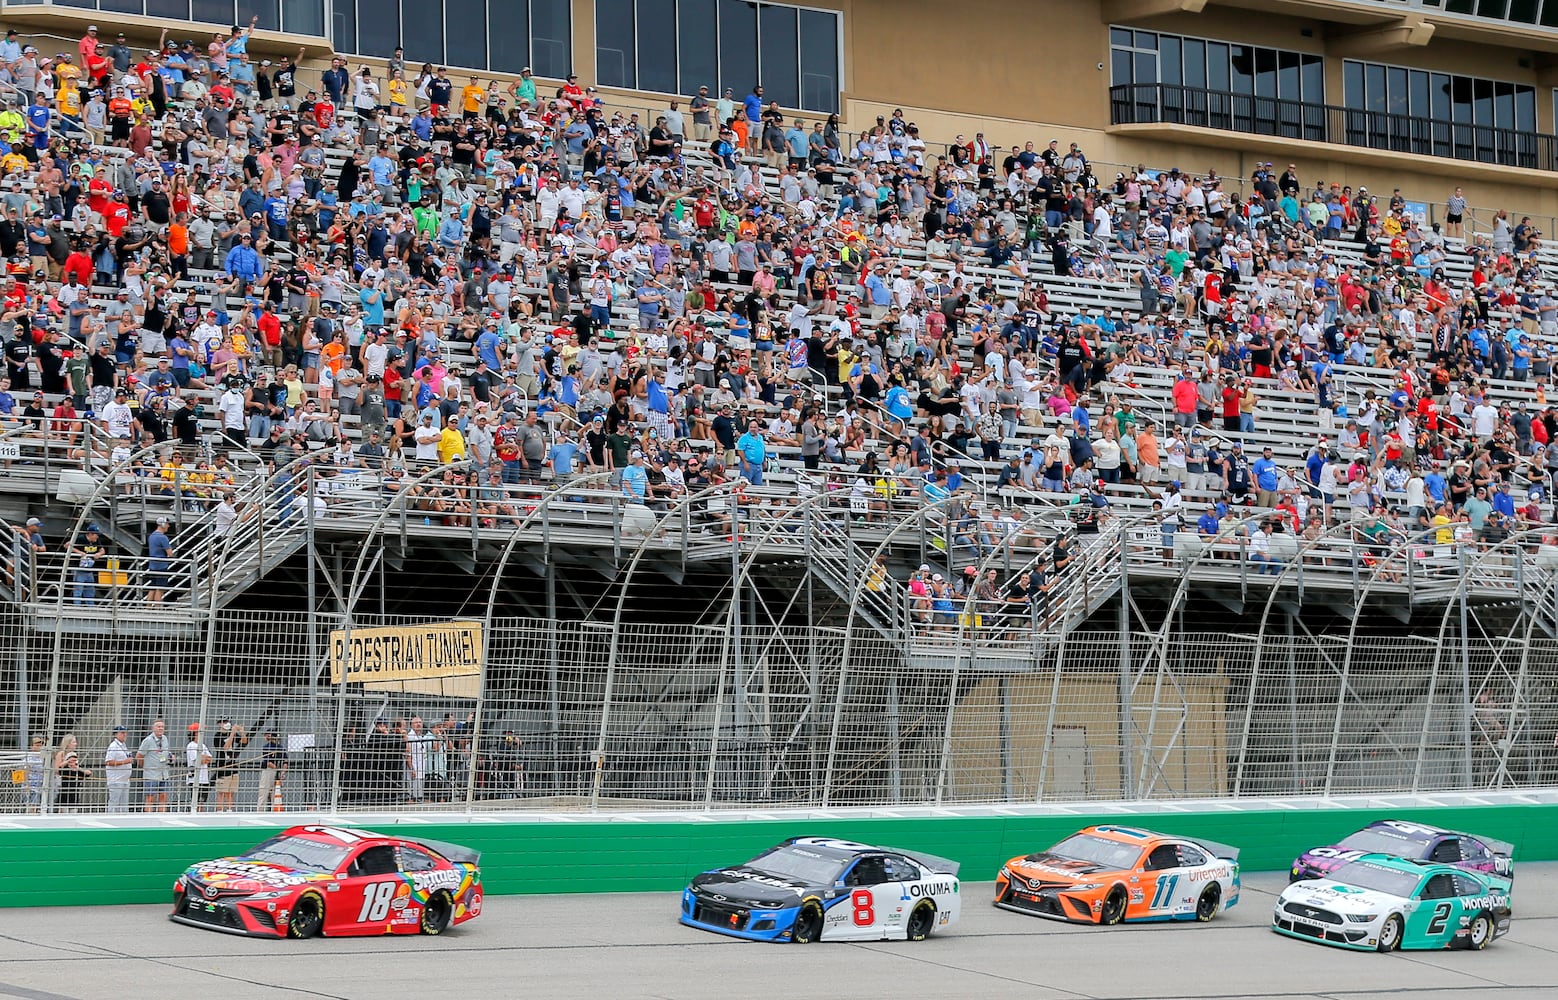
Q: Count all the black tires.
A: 8